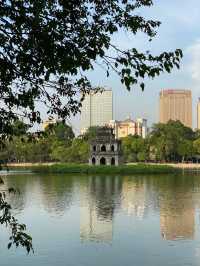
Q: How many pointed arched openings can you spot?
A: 6